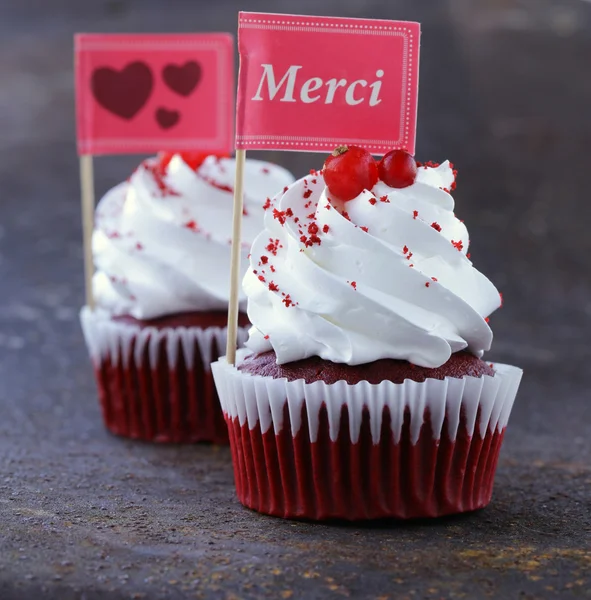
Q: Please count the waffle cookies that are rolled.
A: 0